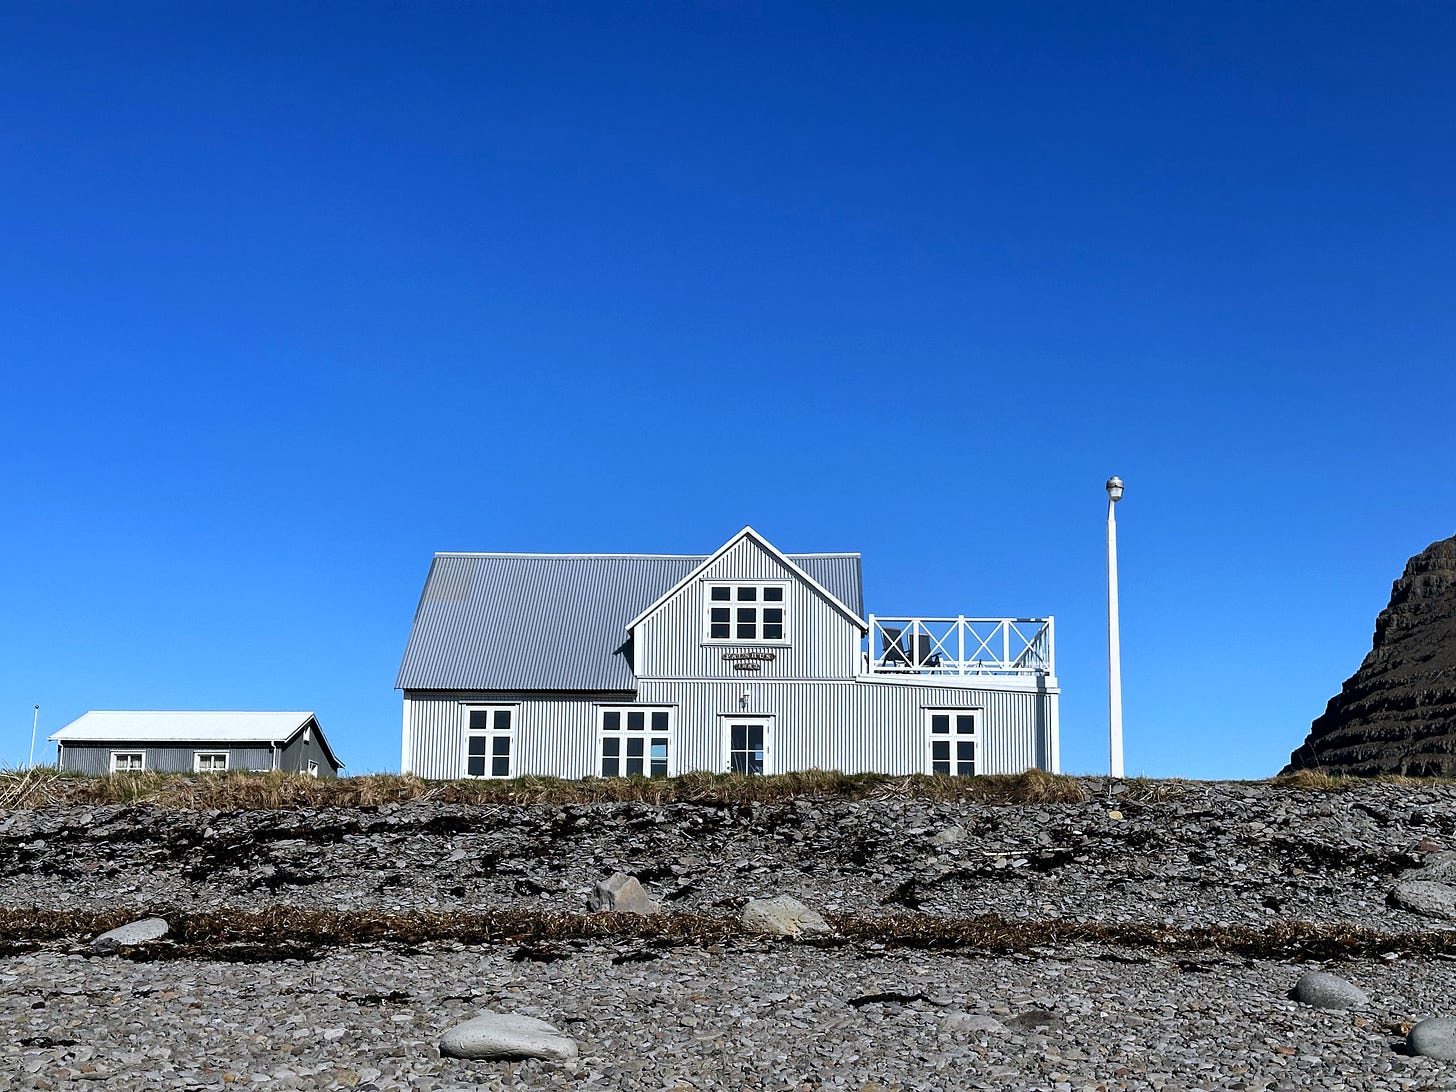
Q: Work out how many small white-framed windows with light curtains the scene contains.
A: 2